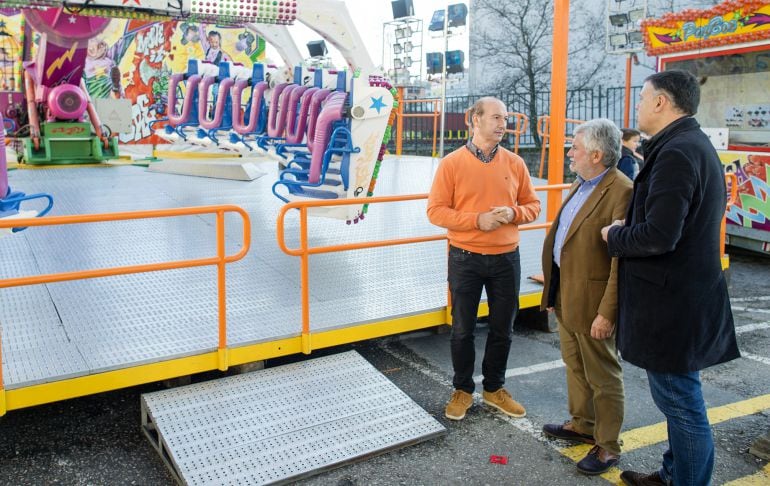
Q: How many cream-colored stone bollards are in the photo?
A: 0